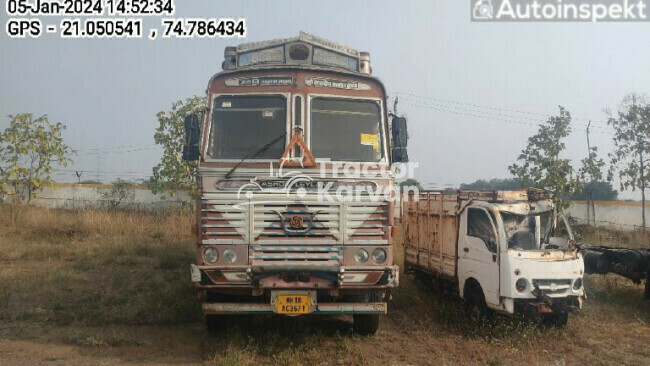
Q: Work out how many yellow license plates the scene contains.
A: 1